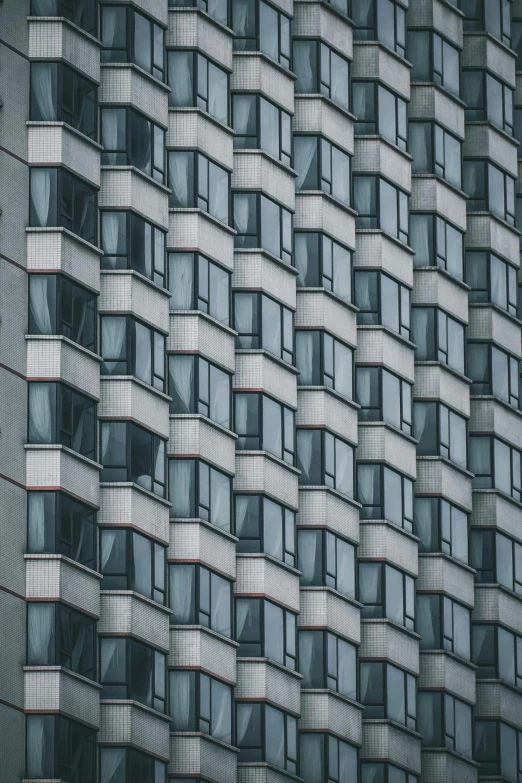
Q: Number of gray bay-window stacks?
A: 8